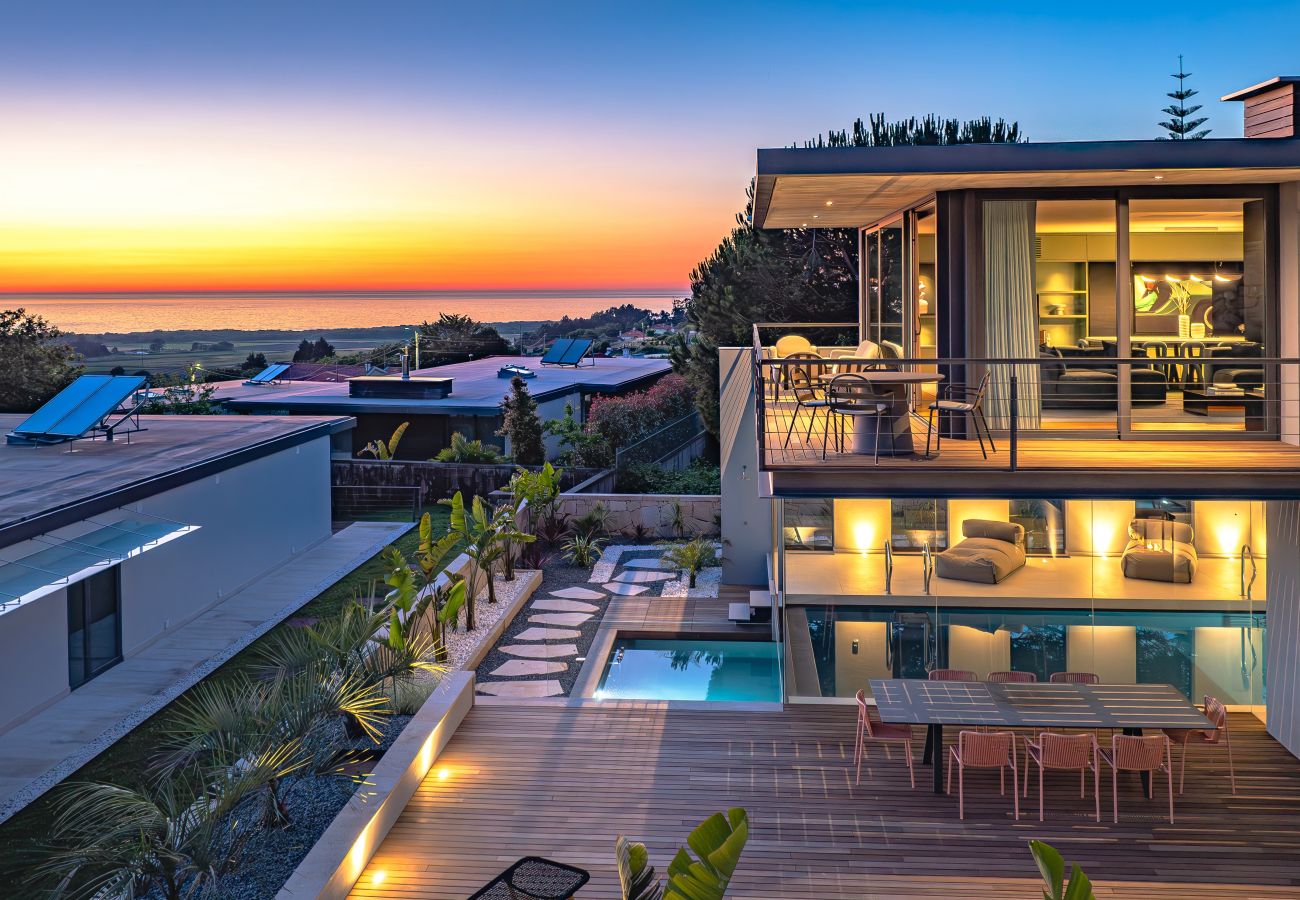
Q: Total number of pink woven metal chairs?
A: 8